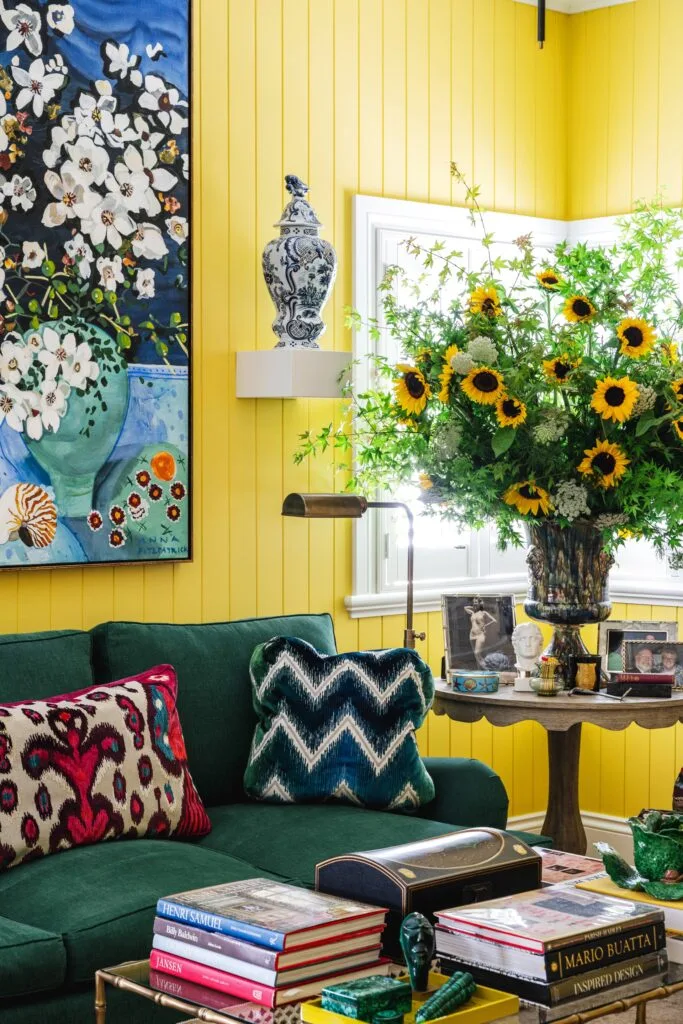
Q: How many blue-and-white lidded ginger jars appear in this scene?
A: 1